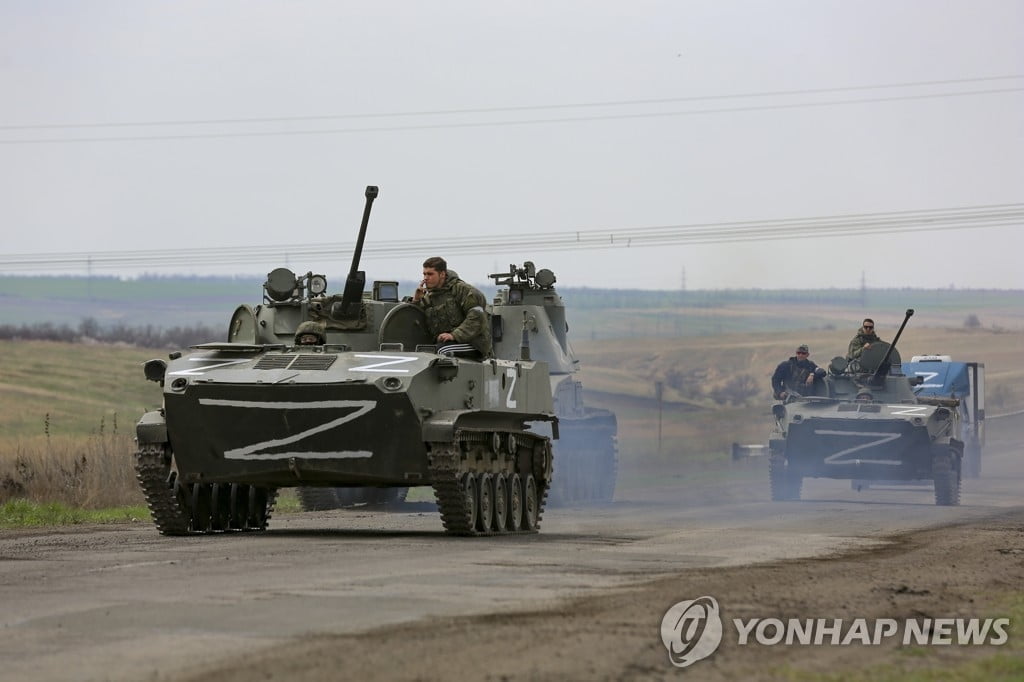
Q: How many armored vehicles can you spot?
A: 3